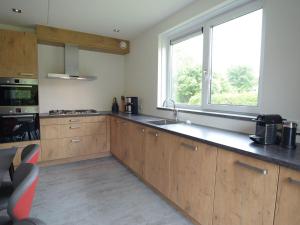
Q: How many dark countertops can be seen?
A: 1